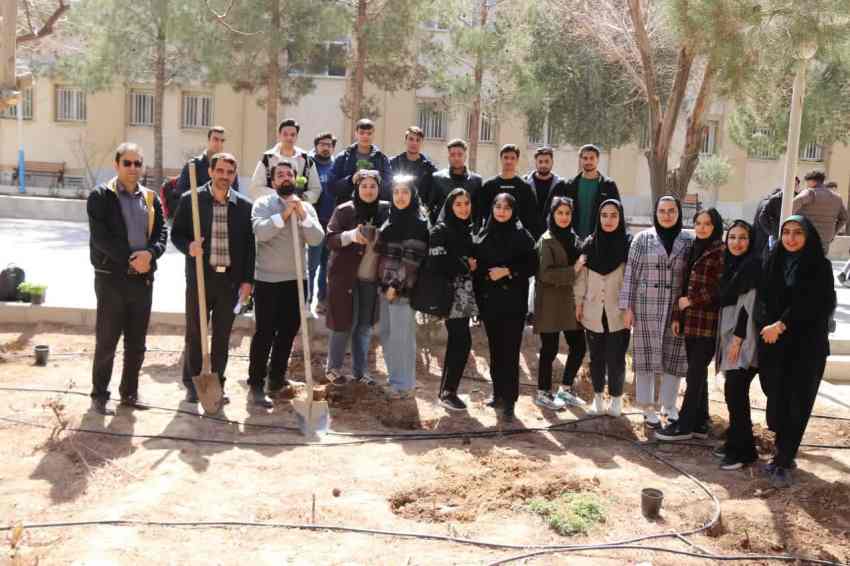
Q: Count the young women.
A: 10